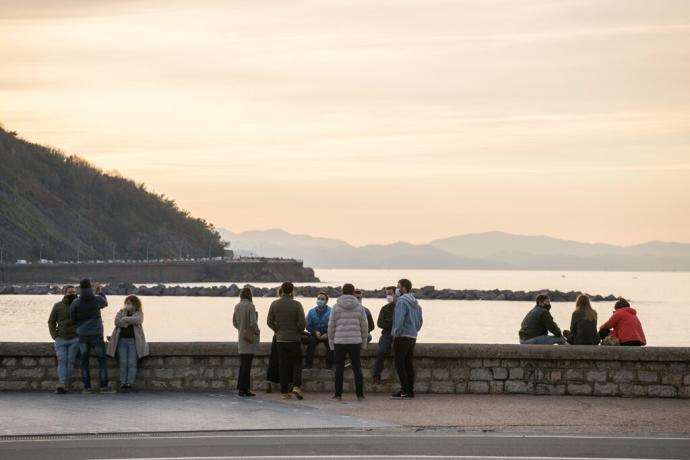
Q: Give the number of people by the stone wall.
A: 14